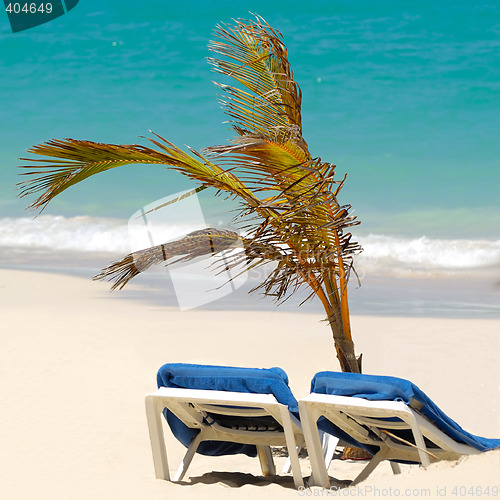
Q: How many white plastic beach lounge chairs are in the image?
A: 2